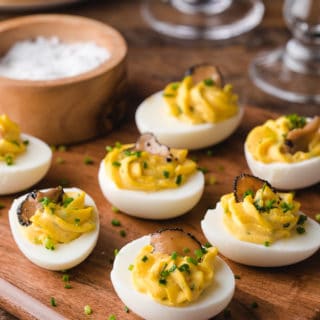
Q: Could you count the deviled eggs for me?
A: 7